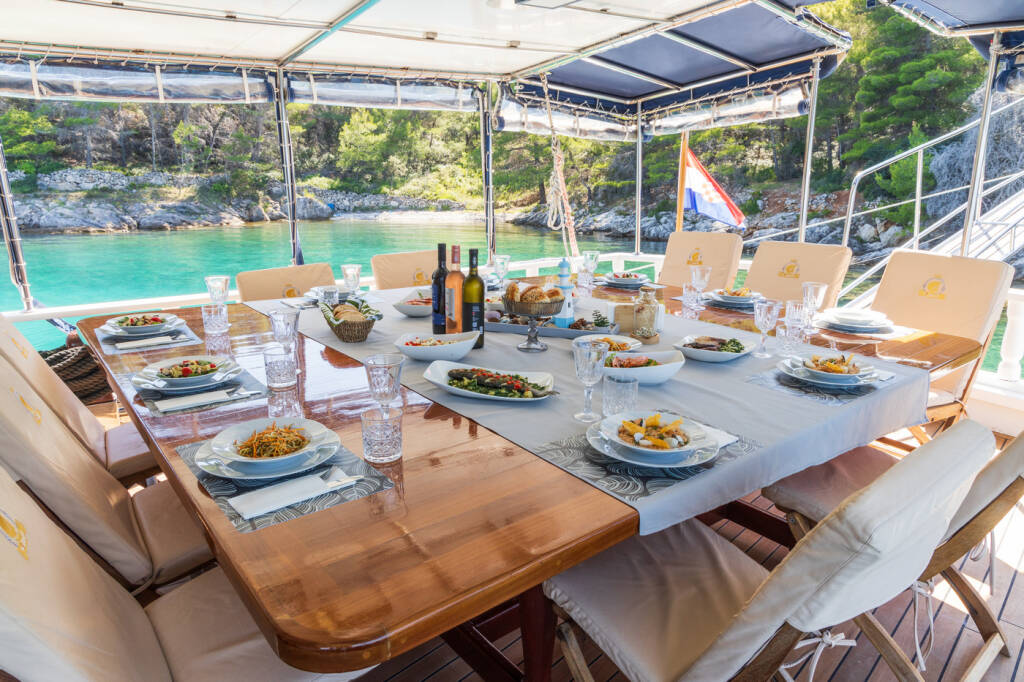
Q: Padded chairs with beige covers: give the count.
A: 10